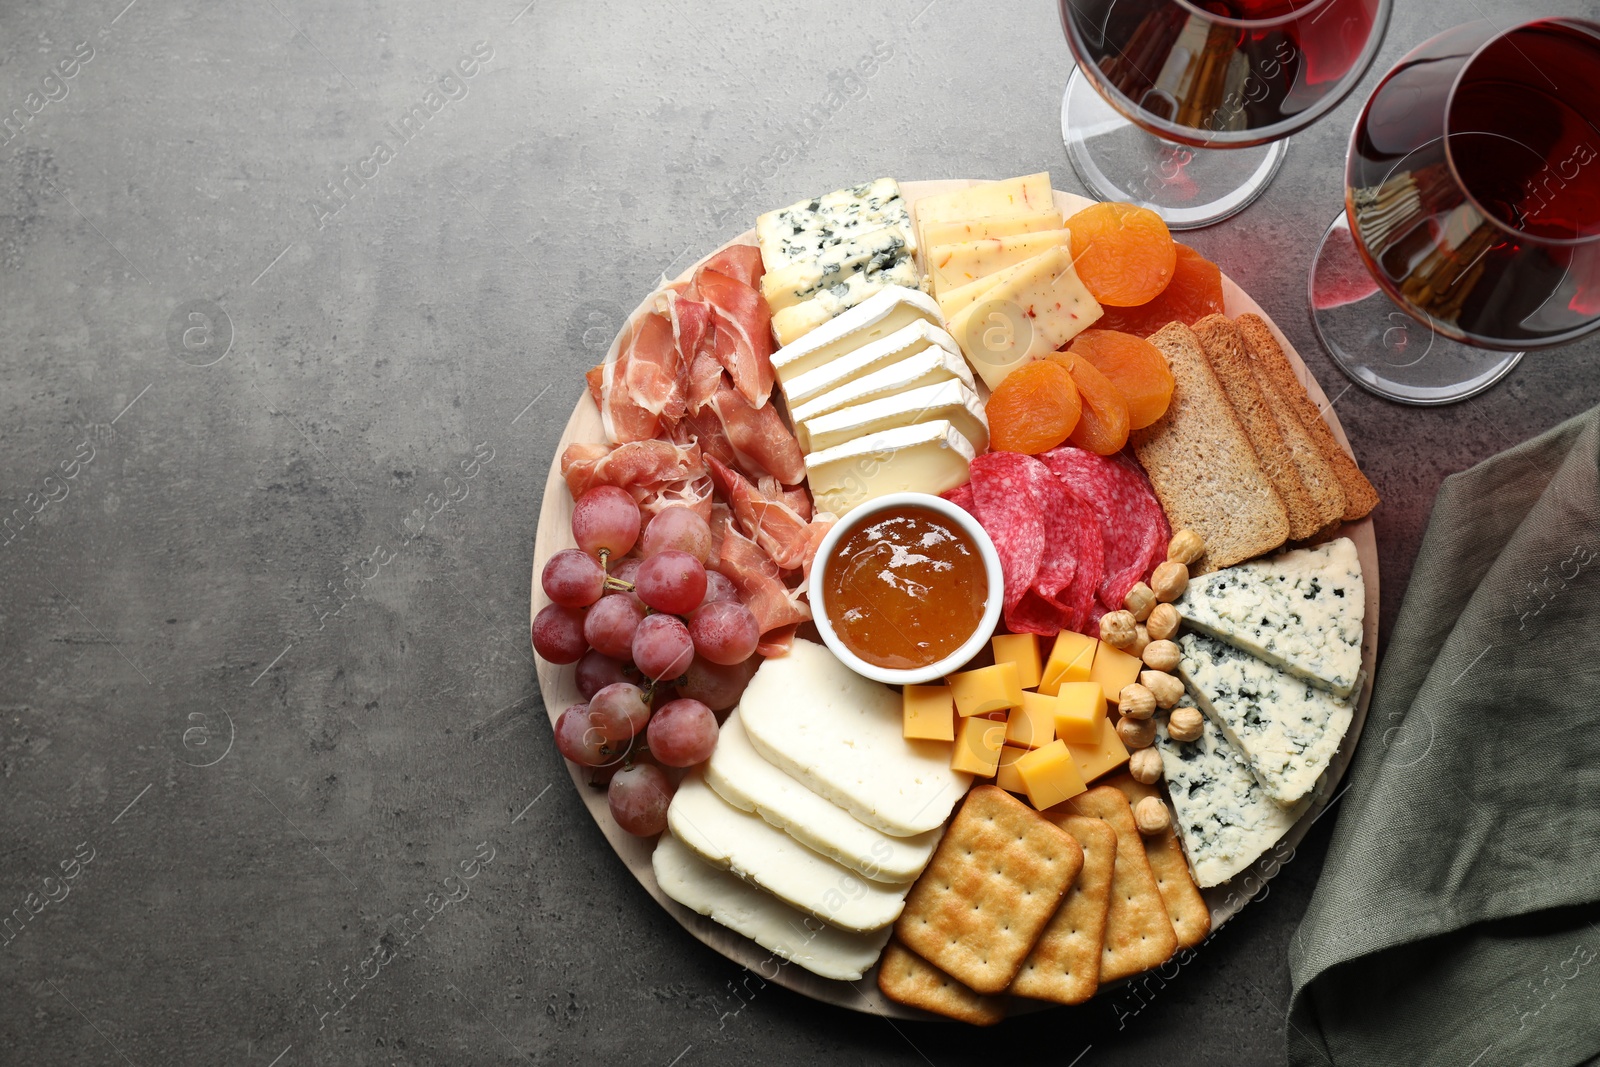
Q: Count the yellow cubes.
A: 11